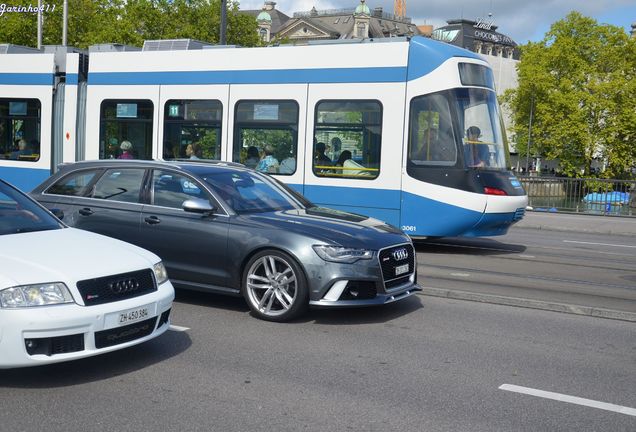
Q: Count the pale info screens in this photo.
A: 3